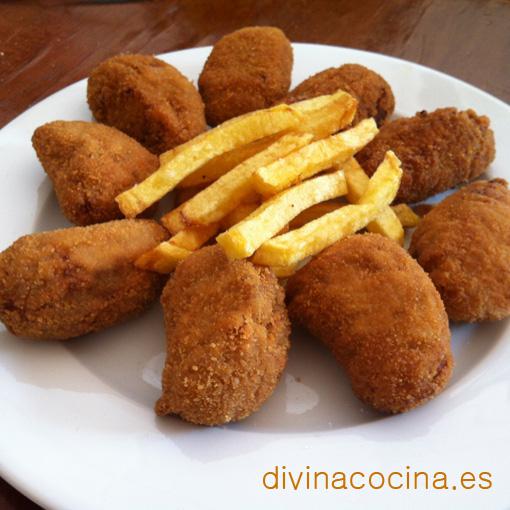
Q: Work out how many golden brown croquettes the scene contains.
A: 9